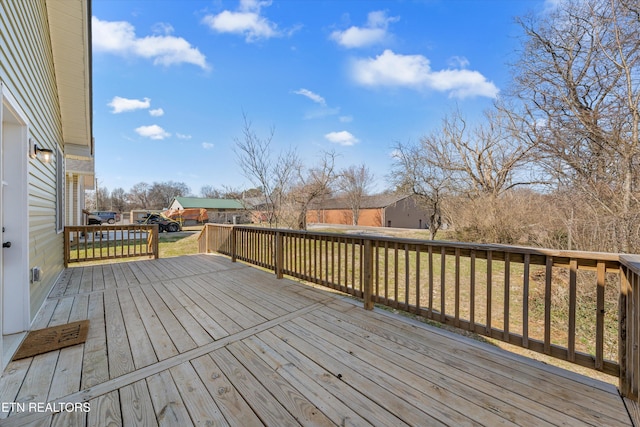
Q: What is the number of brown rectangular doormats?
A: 1